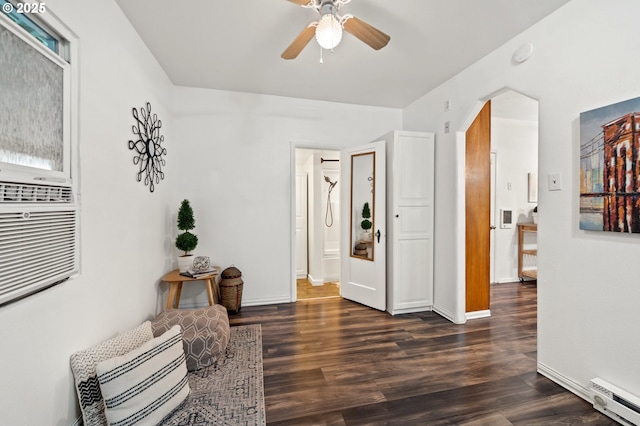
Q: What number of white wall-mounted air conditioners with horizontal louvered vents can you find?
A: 1